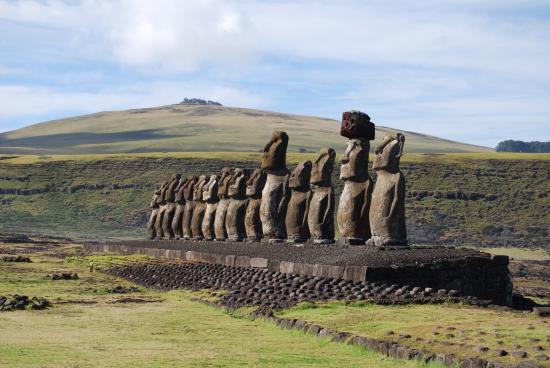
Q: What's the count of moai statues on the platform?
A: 15